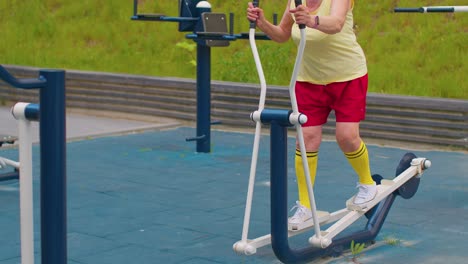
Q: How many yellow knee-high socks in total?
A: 2